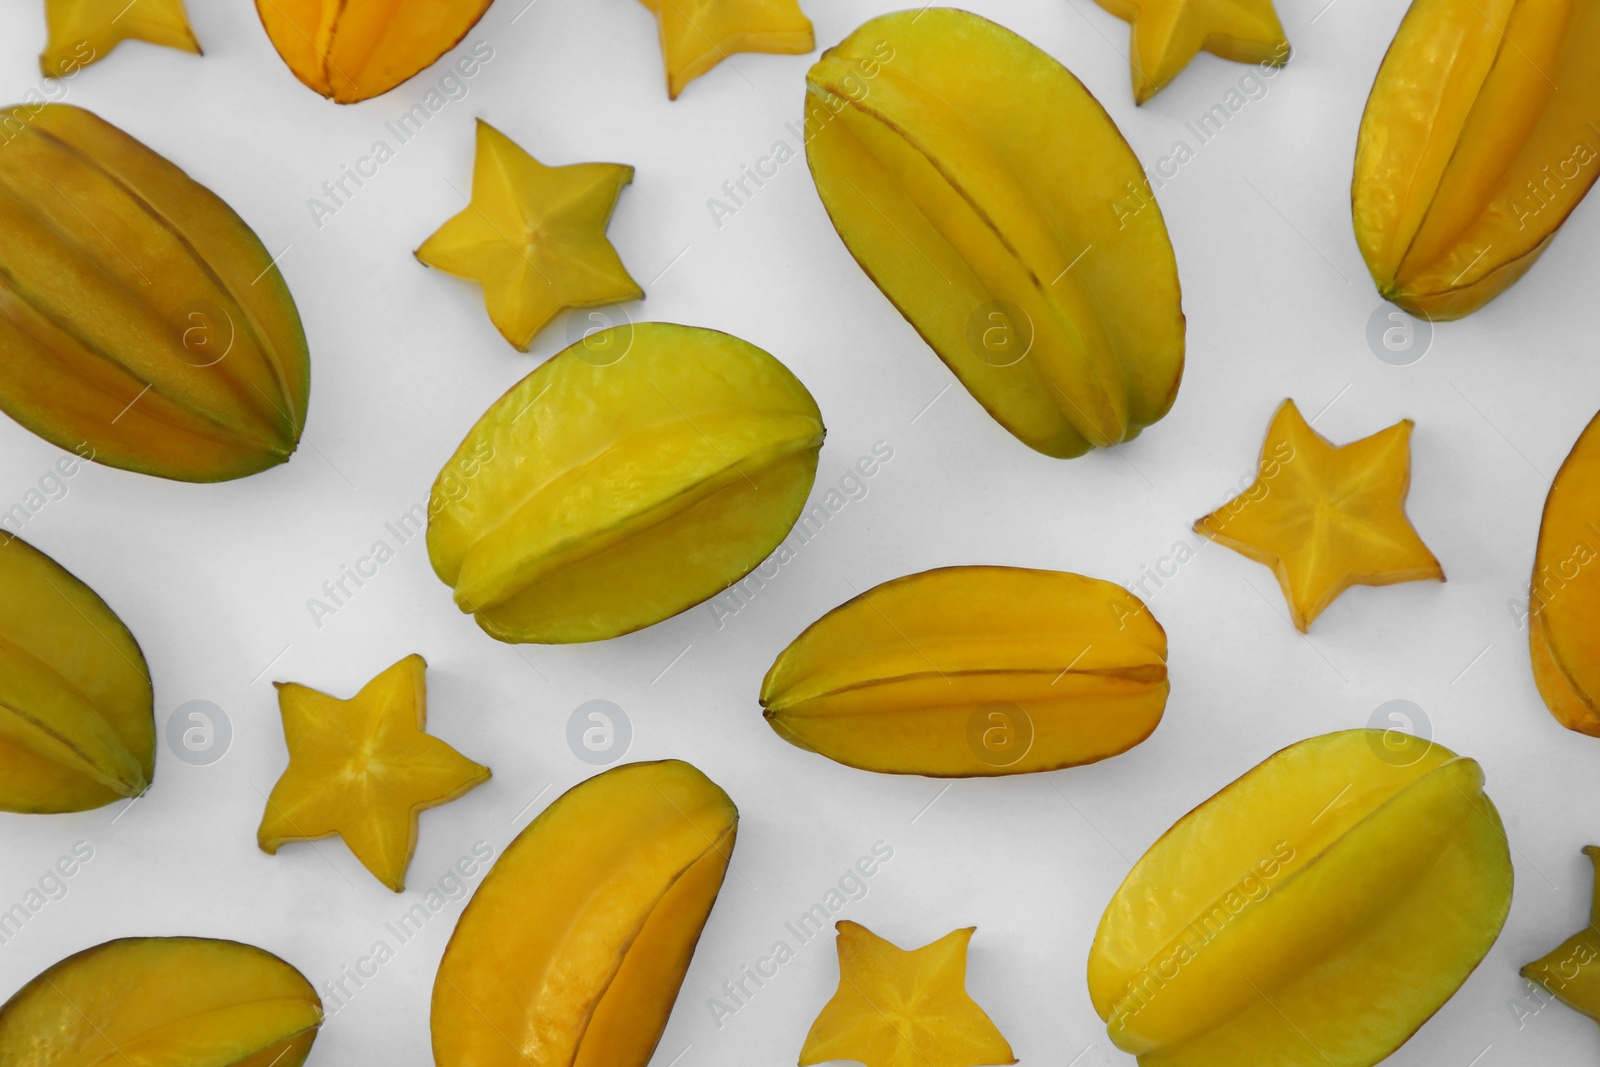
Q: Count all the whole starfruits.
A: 11